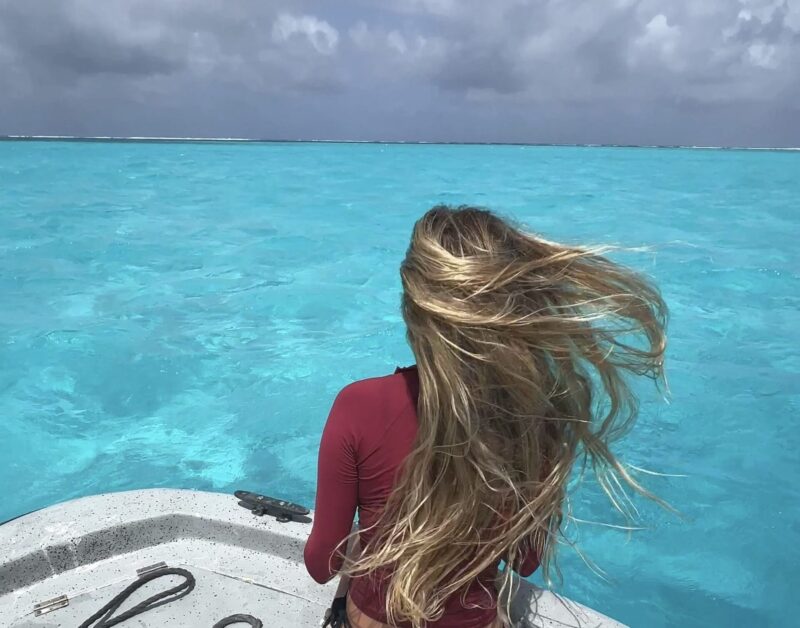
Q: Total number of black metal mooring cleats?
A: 1